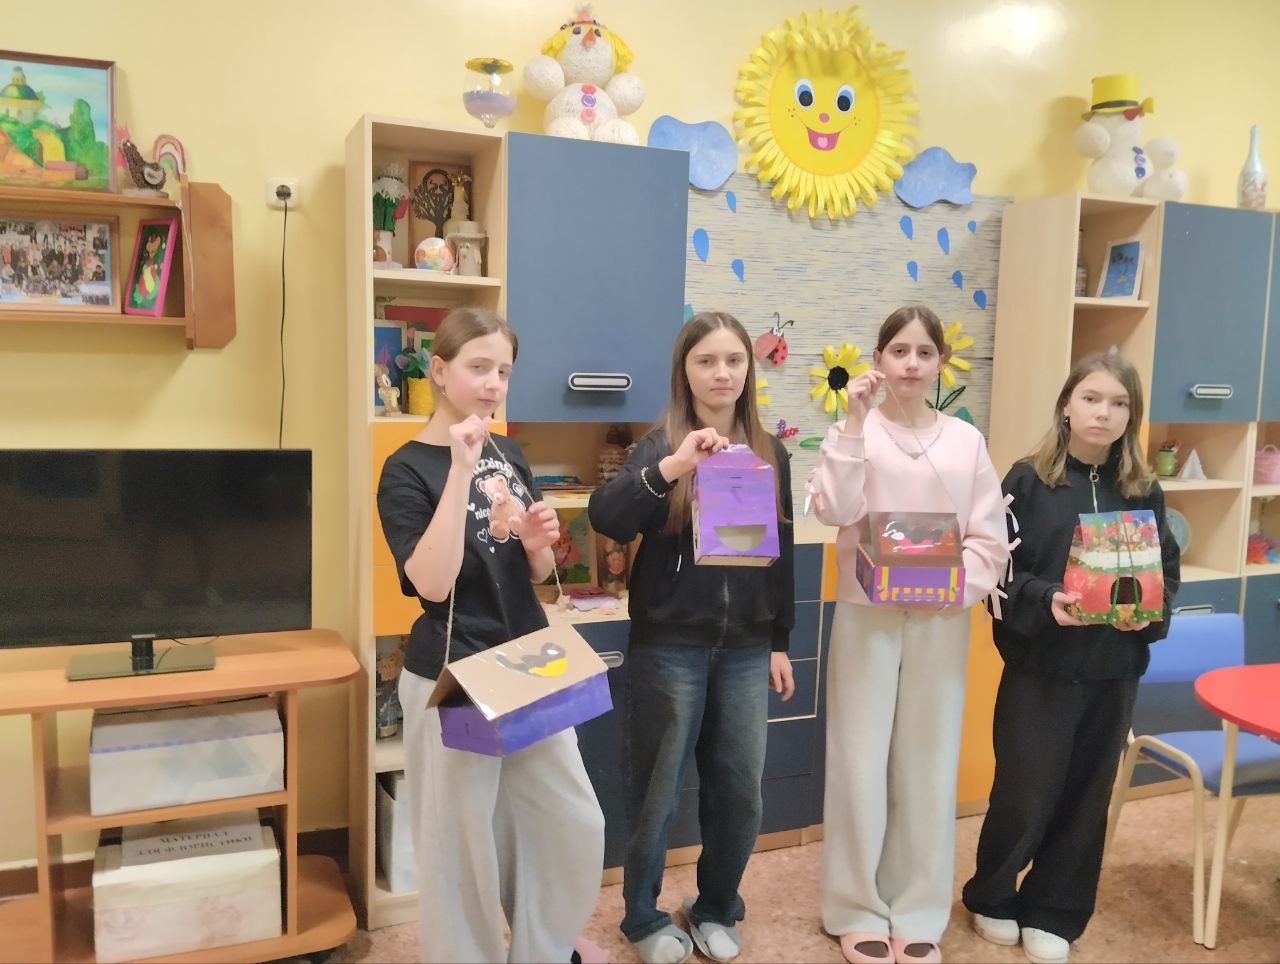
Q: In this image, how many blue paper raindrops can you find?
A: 9